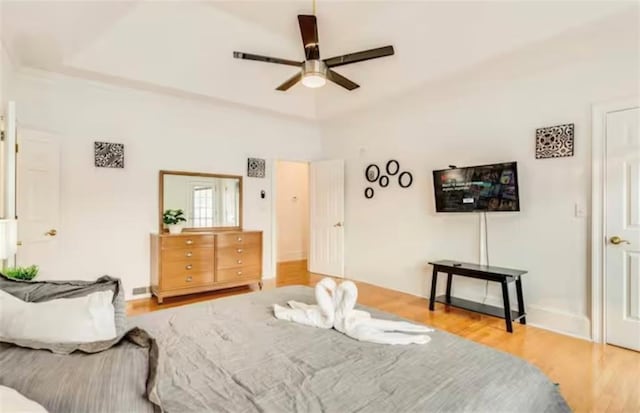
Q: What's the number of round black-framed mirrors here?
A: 5